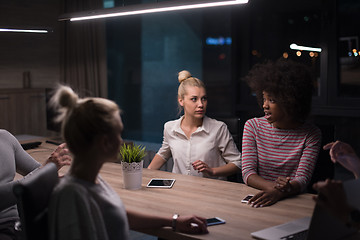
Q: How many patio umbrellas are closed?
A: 0